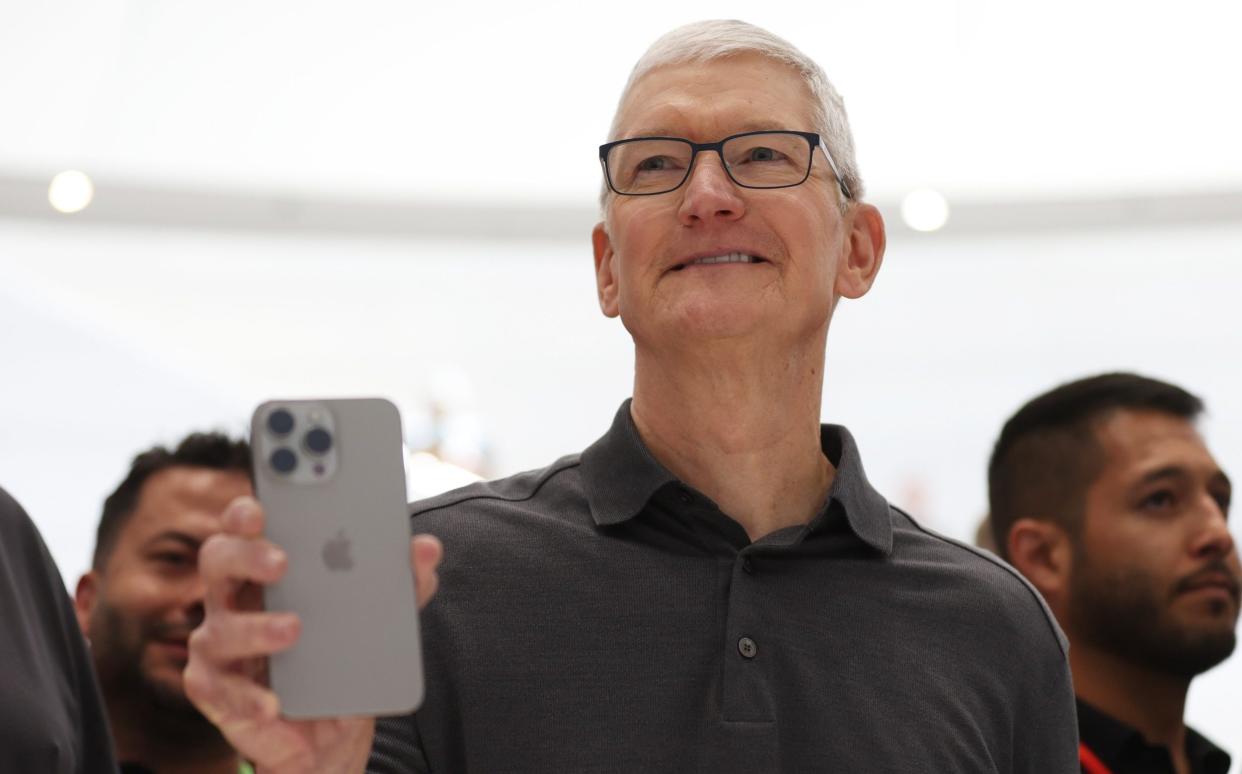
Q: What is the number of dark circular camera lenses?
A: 3